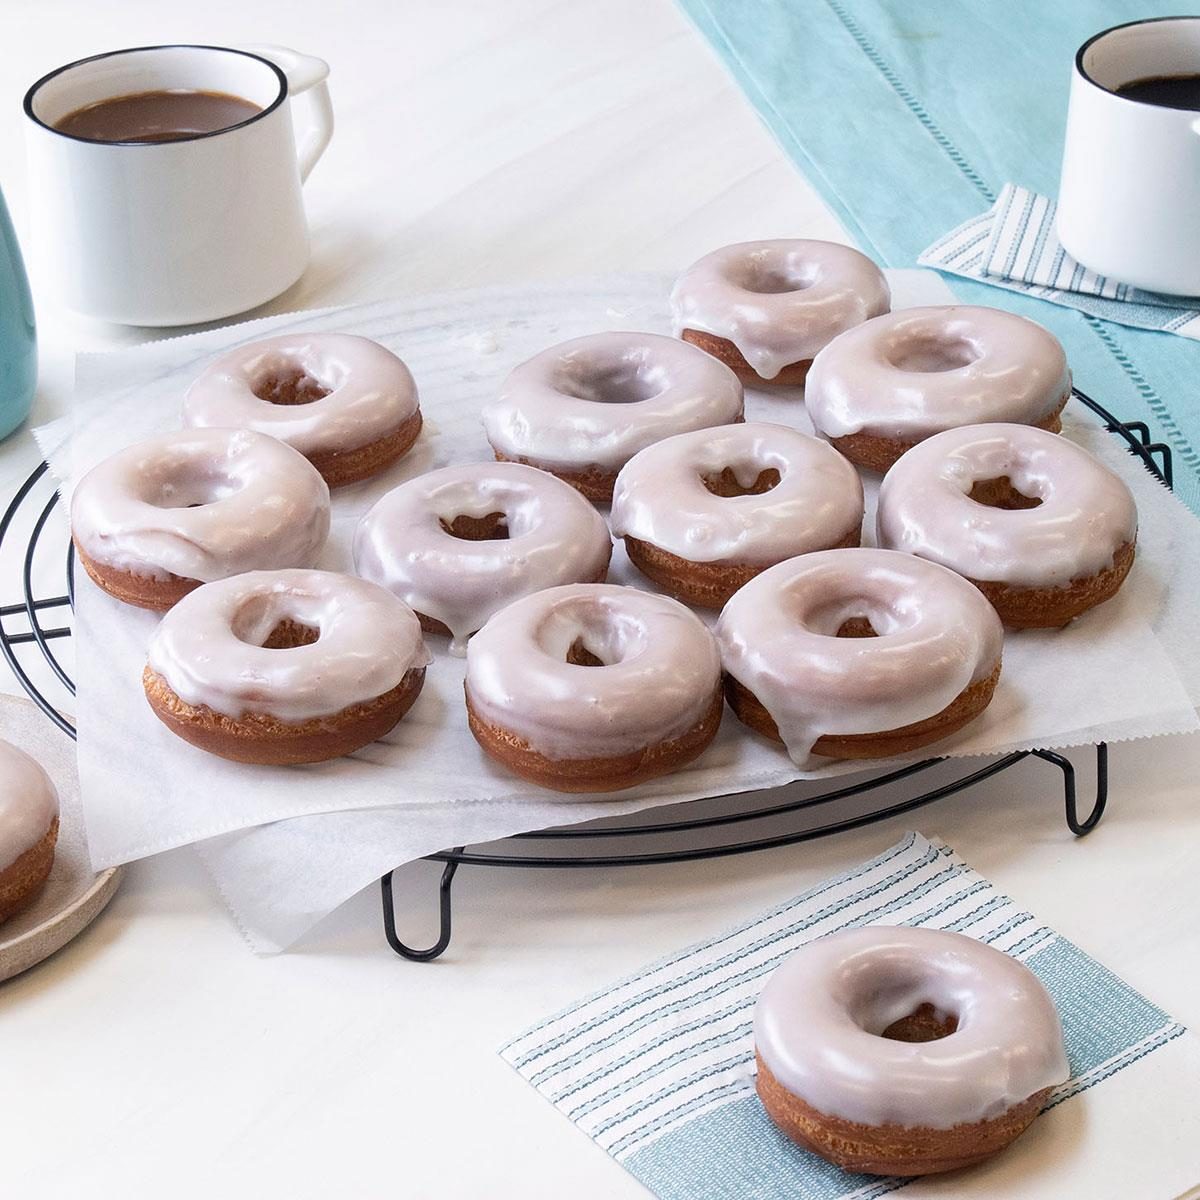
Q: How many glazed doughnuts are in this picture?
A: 13